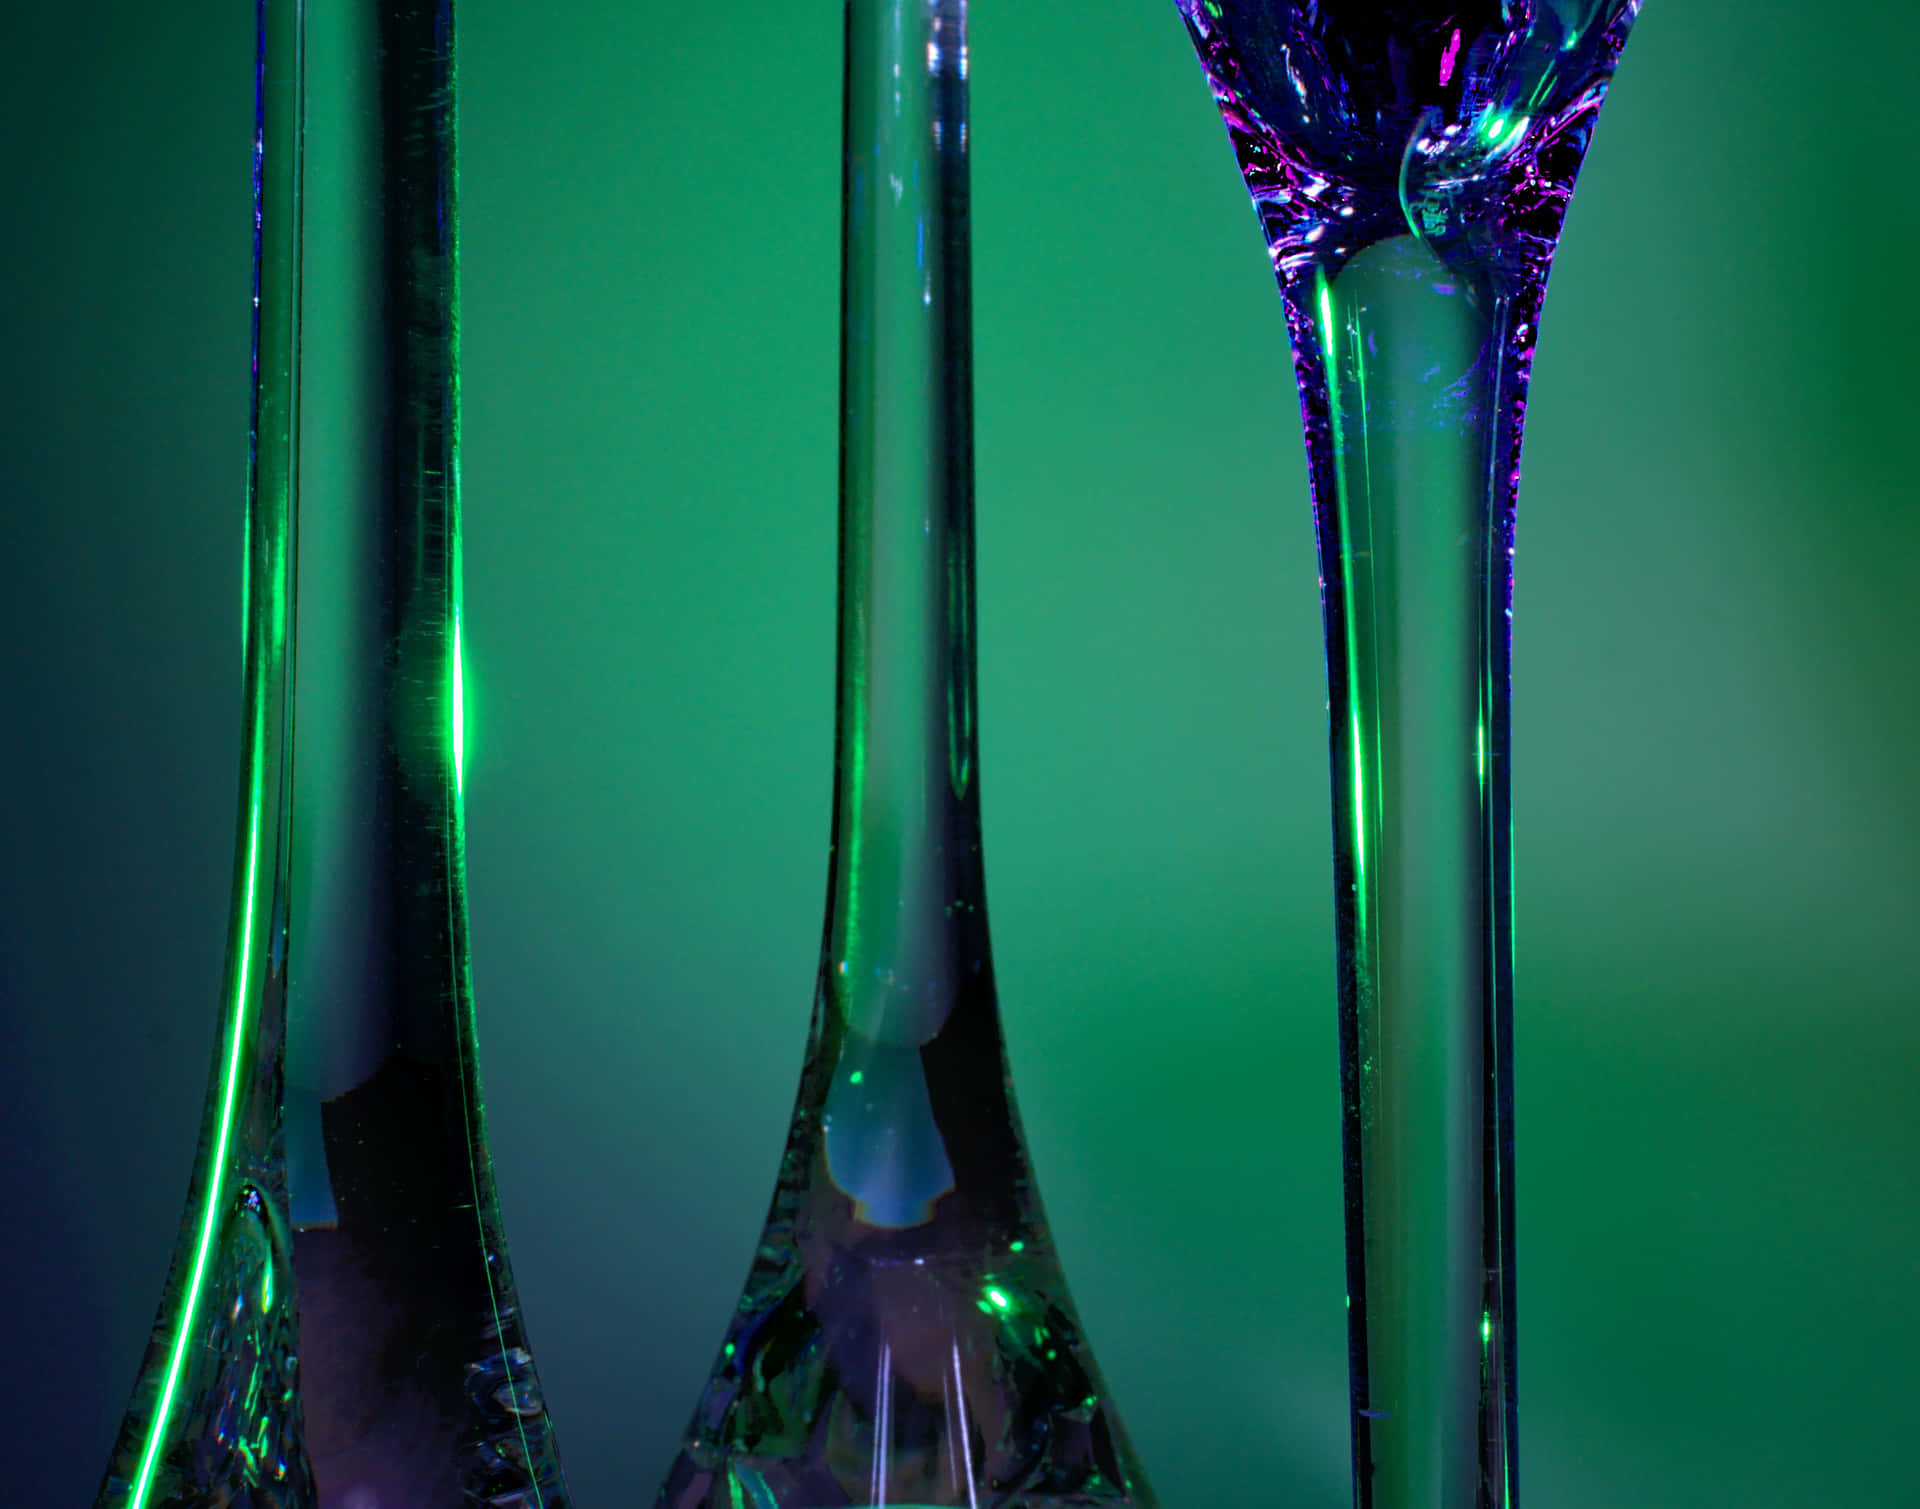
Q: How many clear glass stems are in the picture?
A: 3